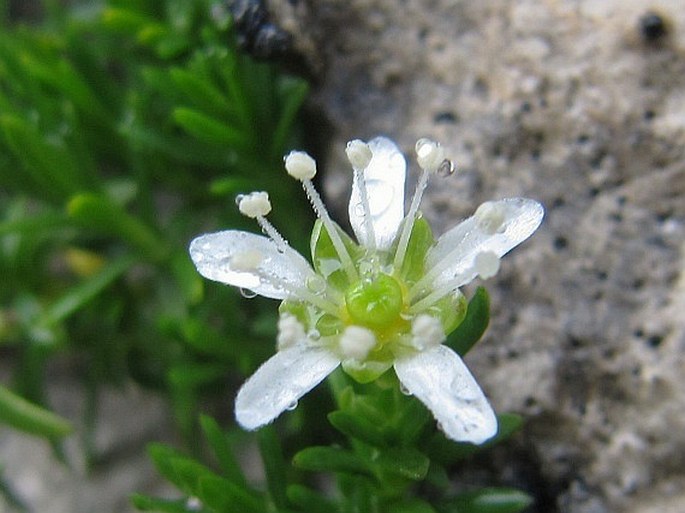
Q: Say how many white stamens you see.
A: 10